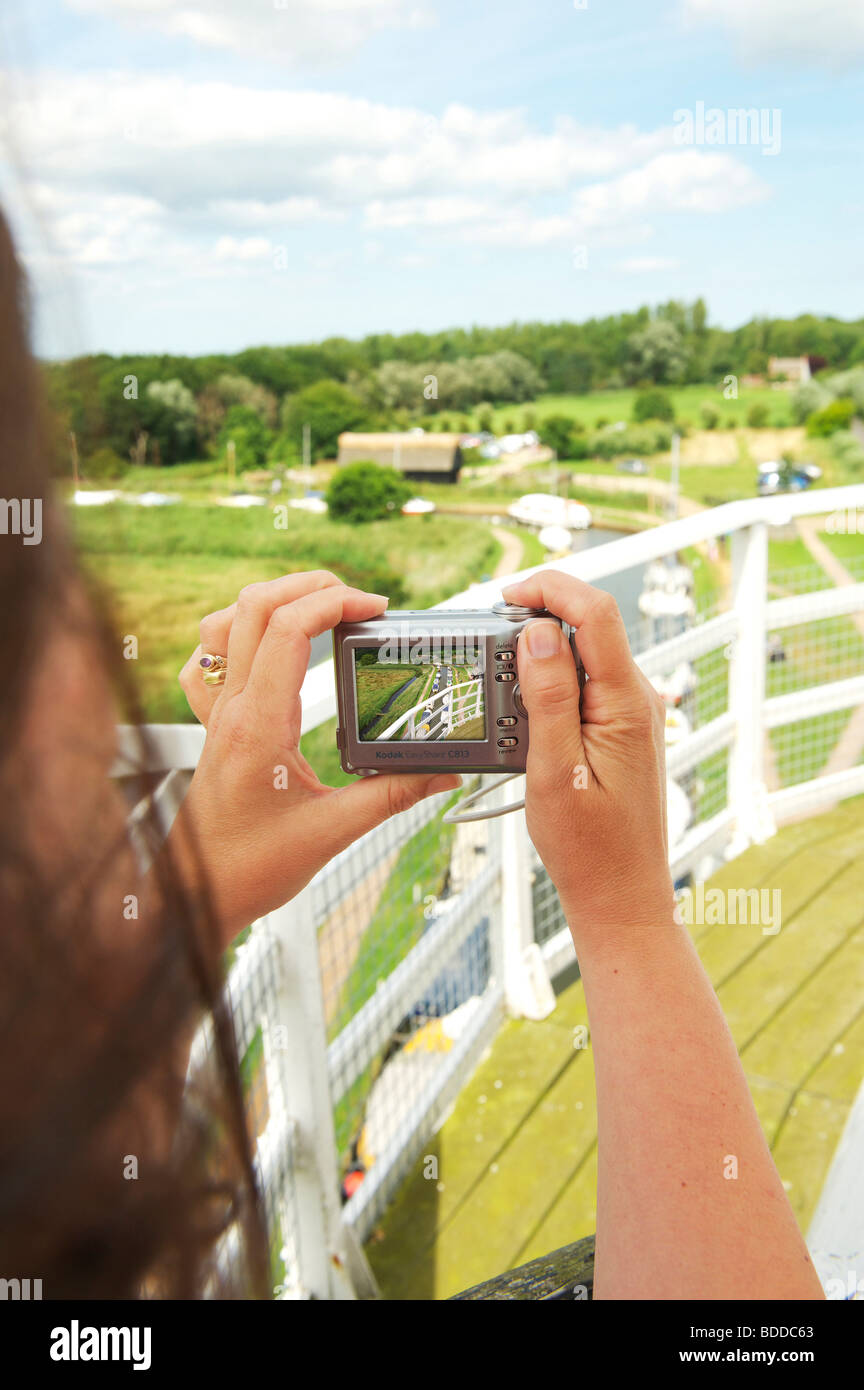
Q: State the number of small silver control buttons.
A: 4